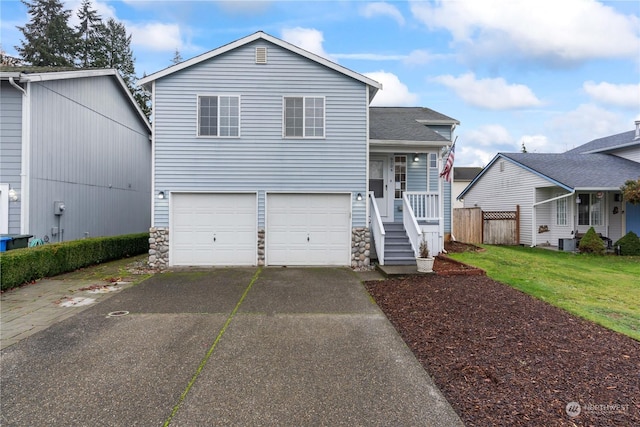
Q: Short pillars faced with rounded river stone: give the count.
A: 3